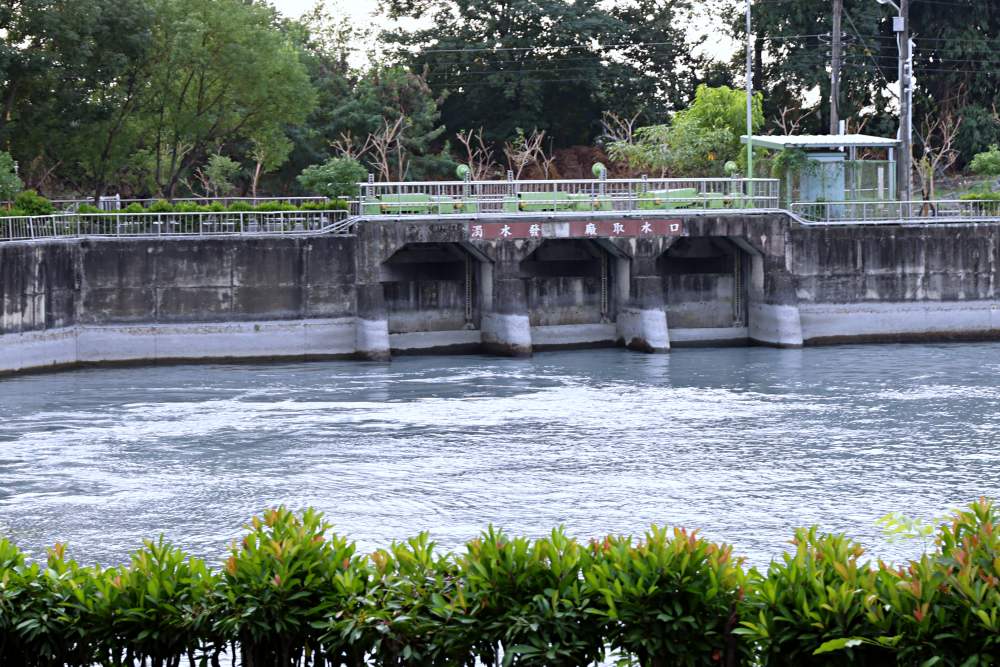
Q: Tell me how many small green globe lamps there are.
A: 3